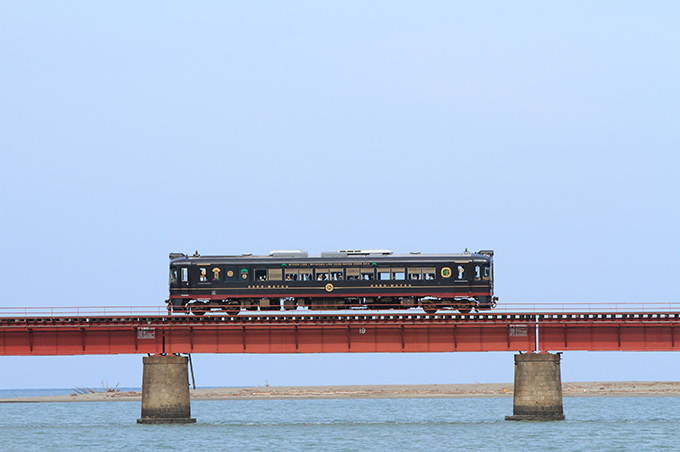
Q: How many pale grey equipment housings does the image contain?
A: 2